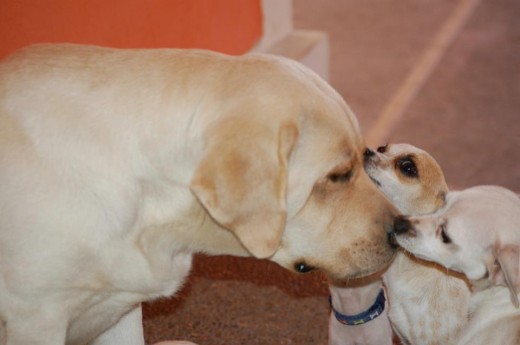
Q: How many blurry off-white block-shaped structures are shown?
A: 1